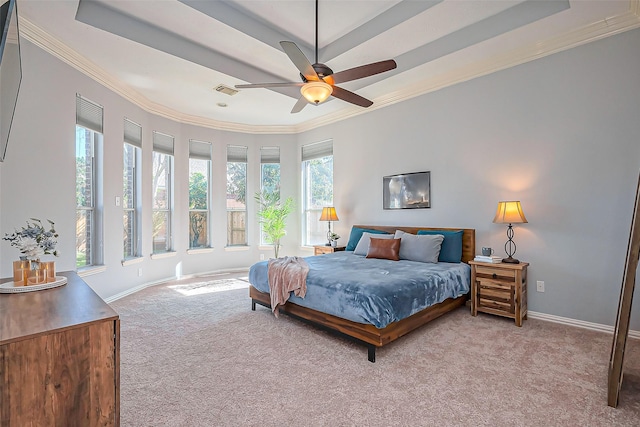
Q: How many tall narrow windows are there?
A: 7